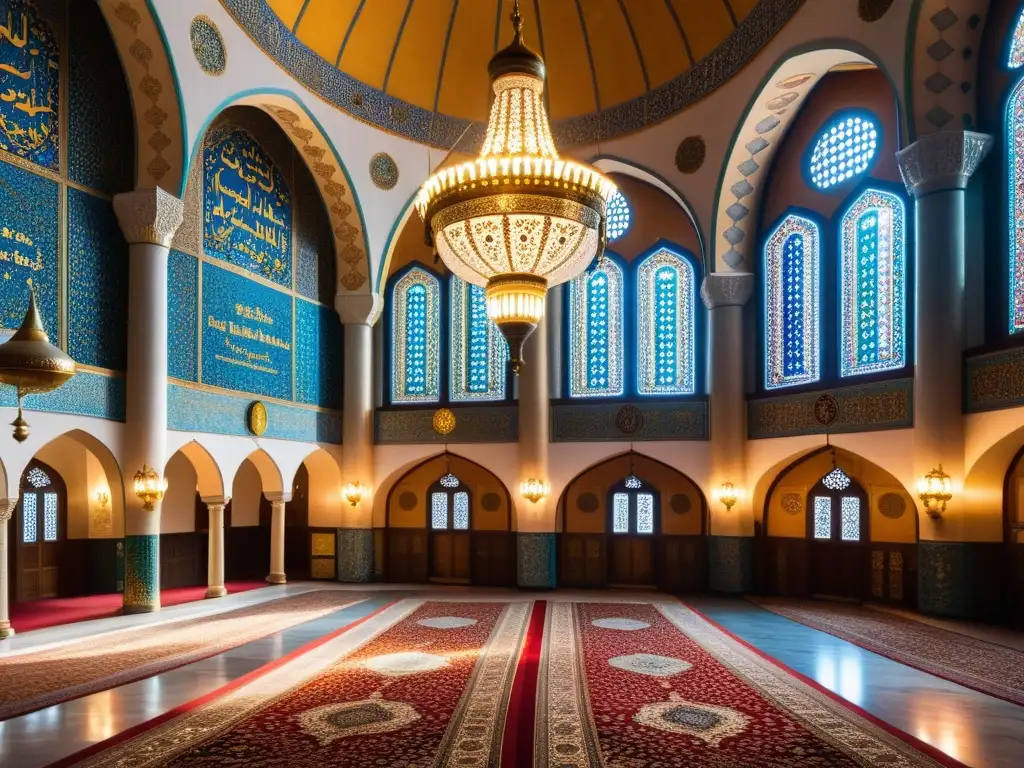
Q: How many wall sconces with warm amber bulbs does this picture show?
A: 6